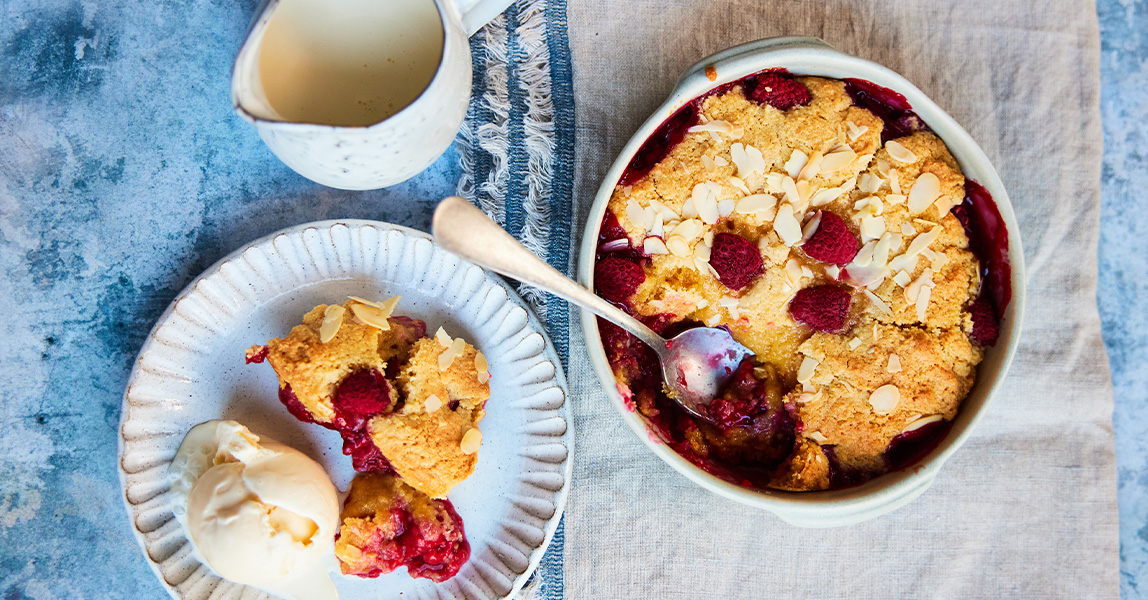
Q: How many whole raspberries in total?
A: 7